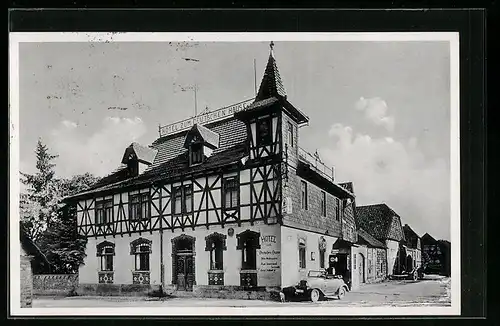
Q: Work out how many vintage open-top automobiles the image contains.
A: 1